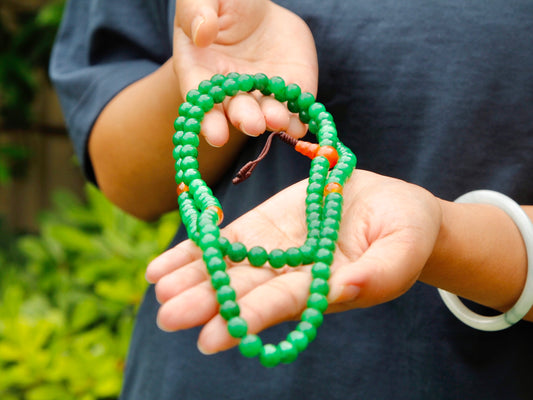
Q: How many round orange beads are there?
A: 4